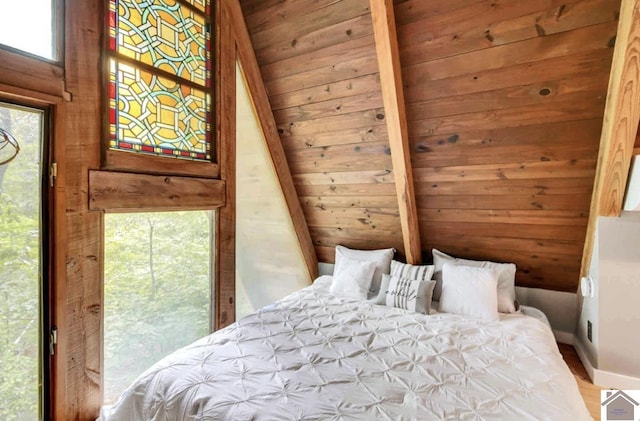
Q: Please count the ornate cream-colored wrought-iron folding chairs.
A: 0